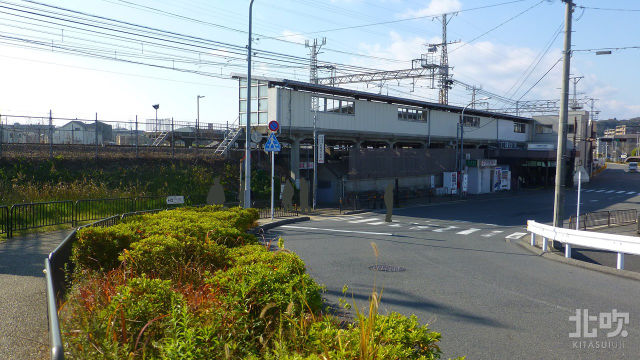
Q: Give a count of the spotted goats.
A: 0